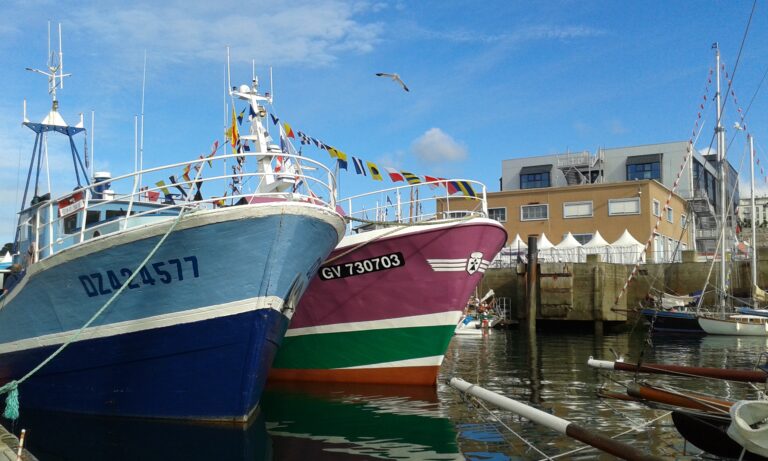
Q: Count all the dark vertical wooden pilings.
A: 1